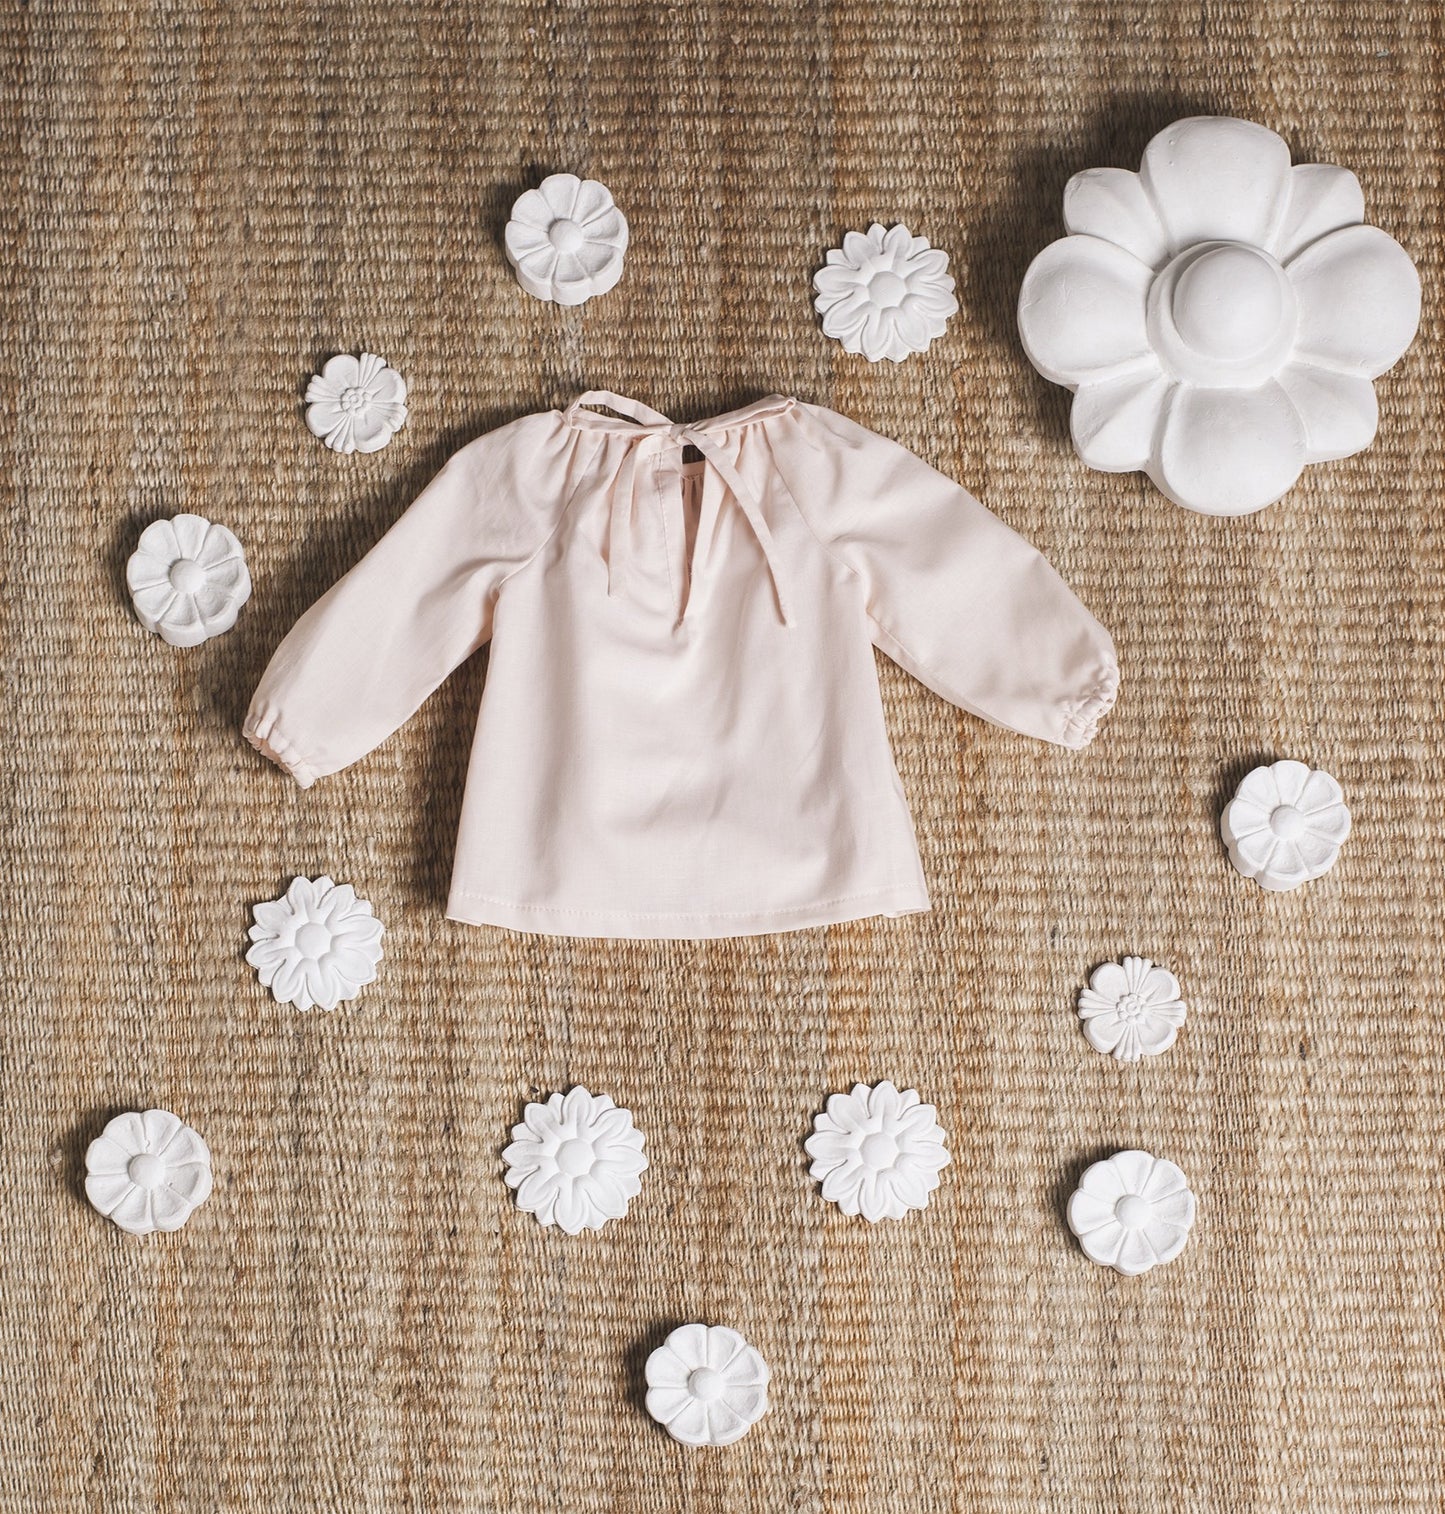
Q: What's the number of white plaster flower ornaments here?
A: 13